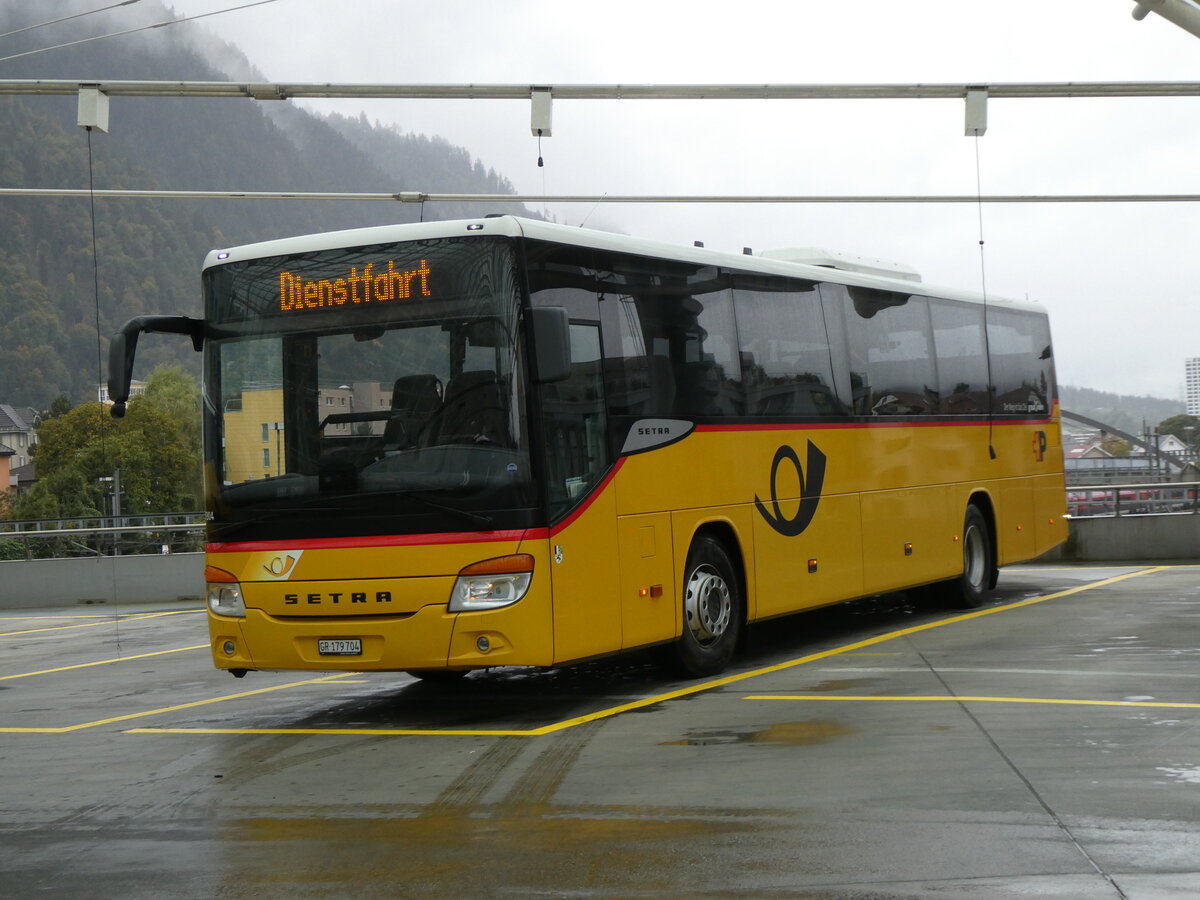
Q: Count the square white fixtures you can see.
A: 3